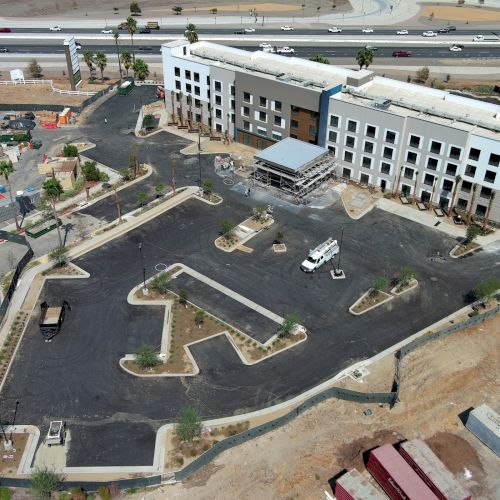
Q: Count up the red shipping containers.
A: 3